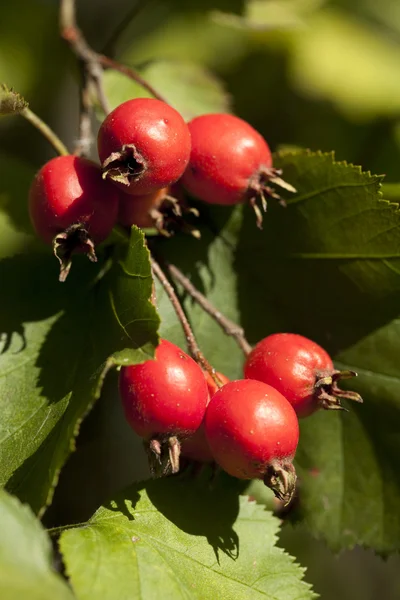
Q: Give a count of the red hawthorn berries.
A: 8